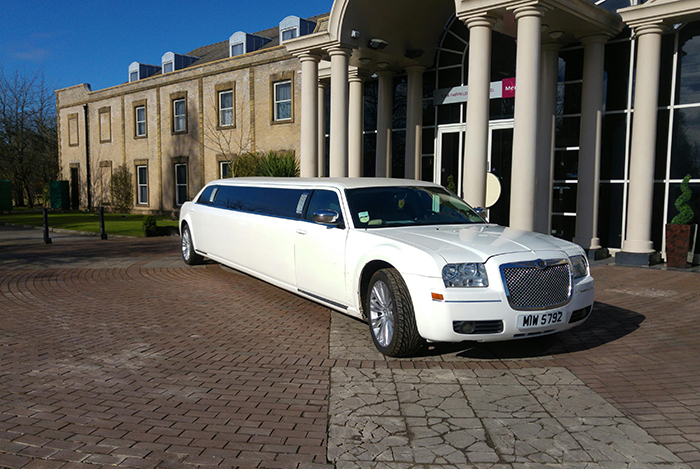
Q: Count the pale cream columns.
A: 11